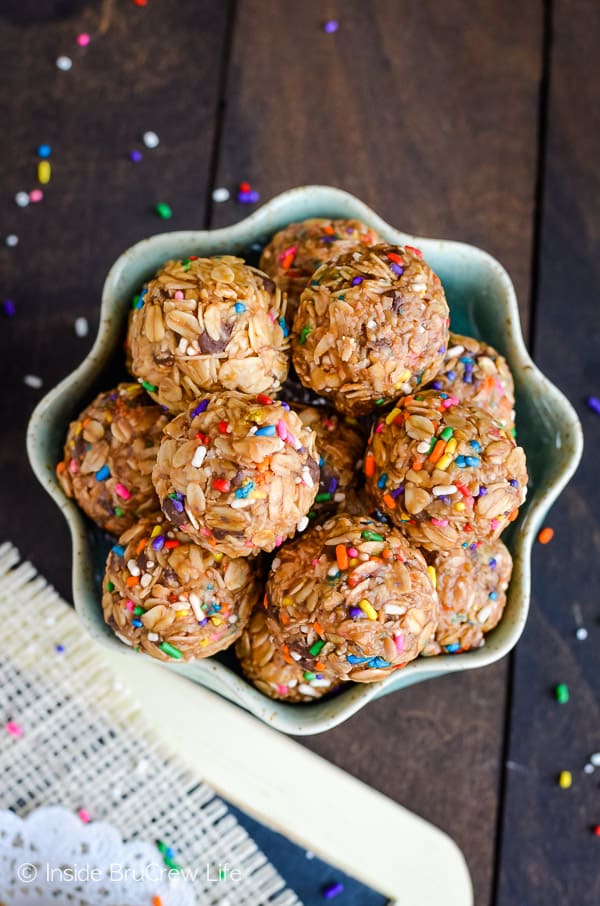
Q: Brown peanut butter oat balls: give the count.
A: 12